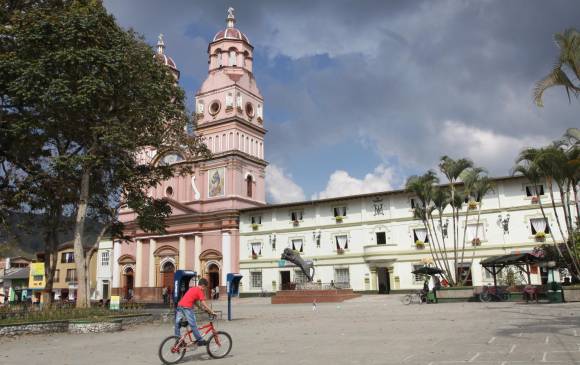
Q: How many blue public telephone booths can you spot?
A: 2